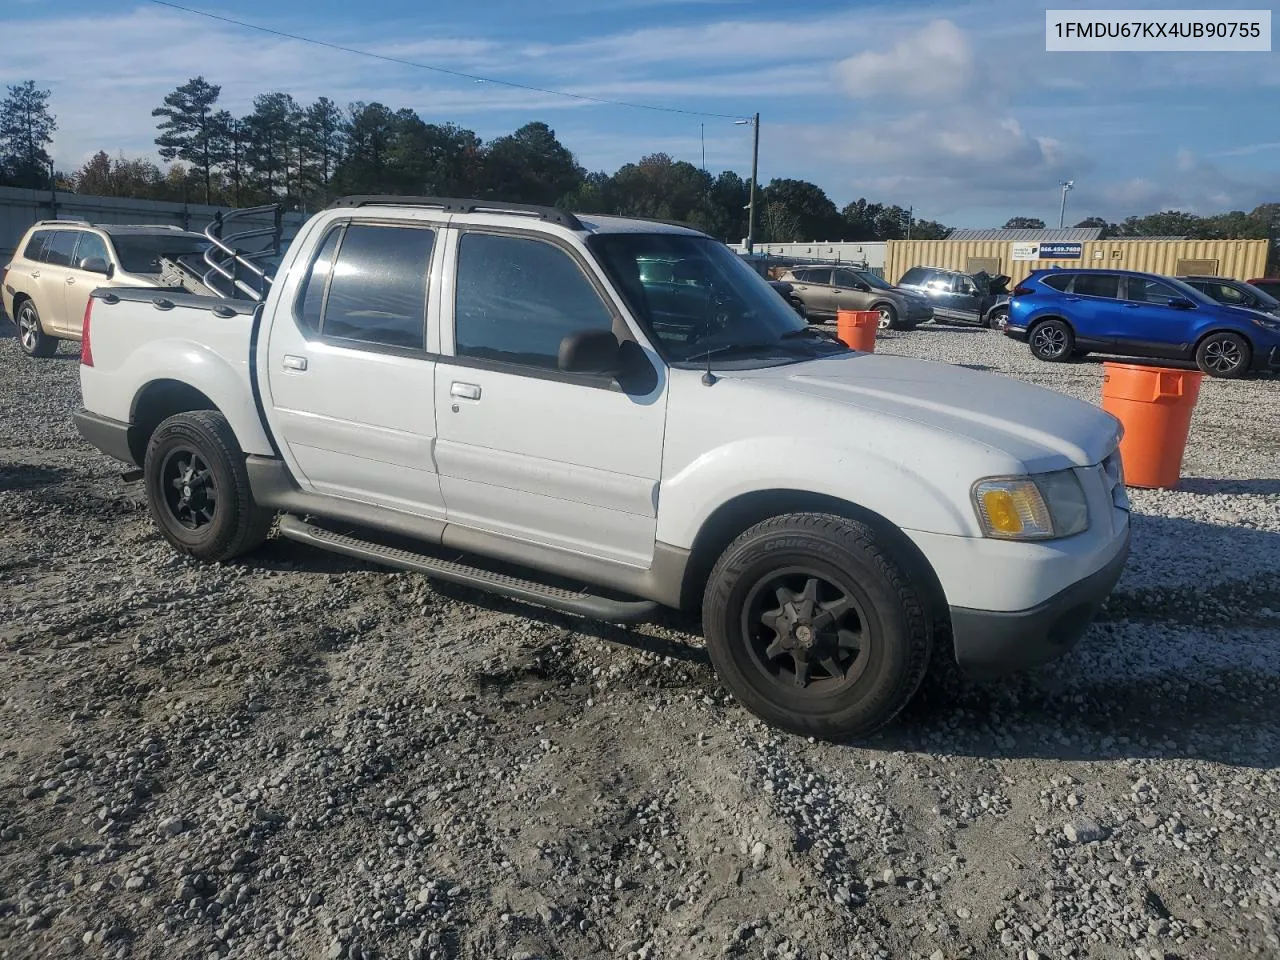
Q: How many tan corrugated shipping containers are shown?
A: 1